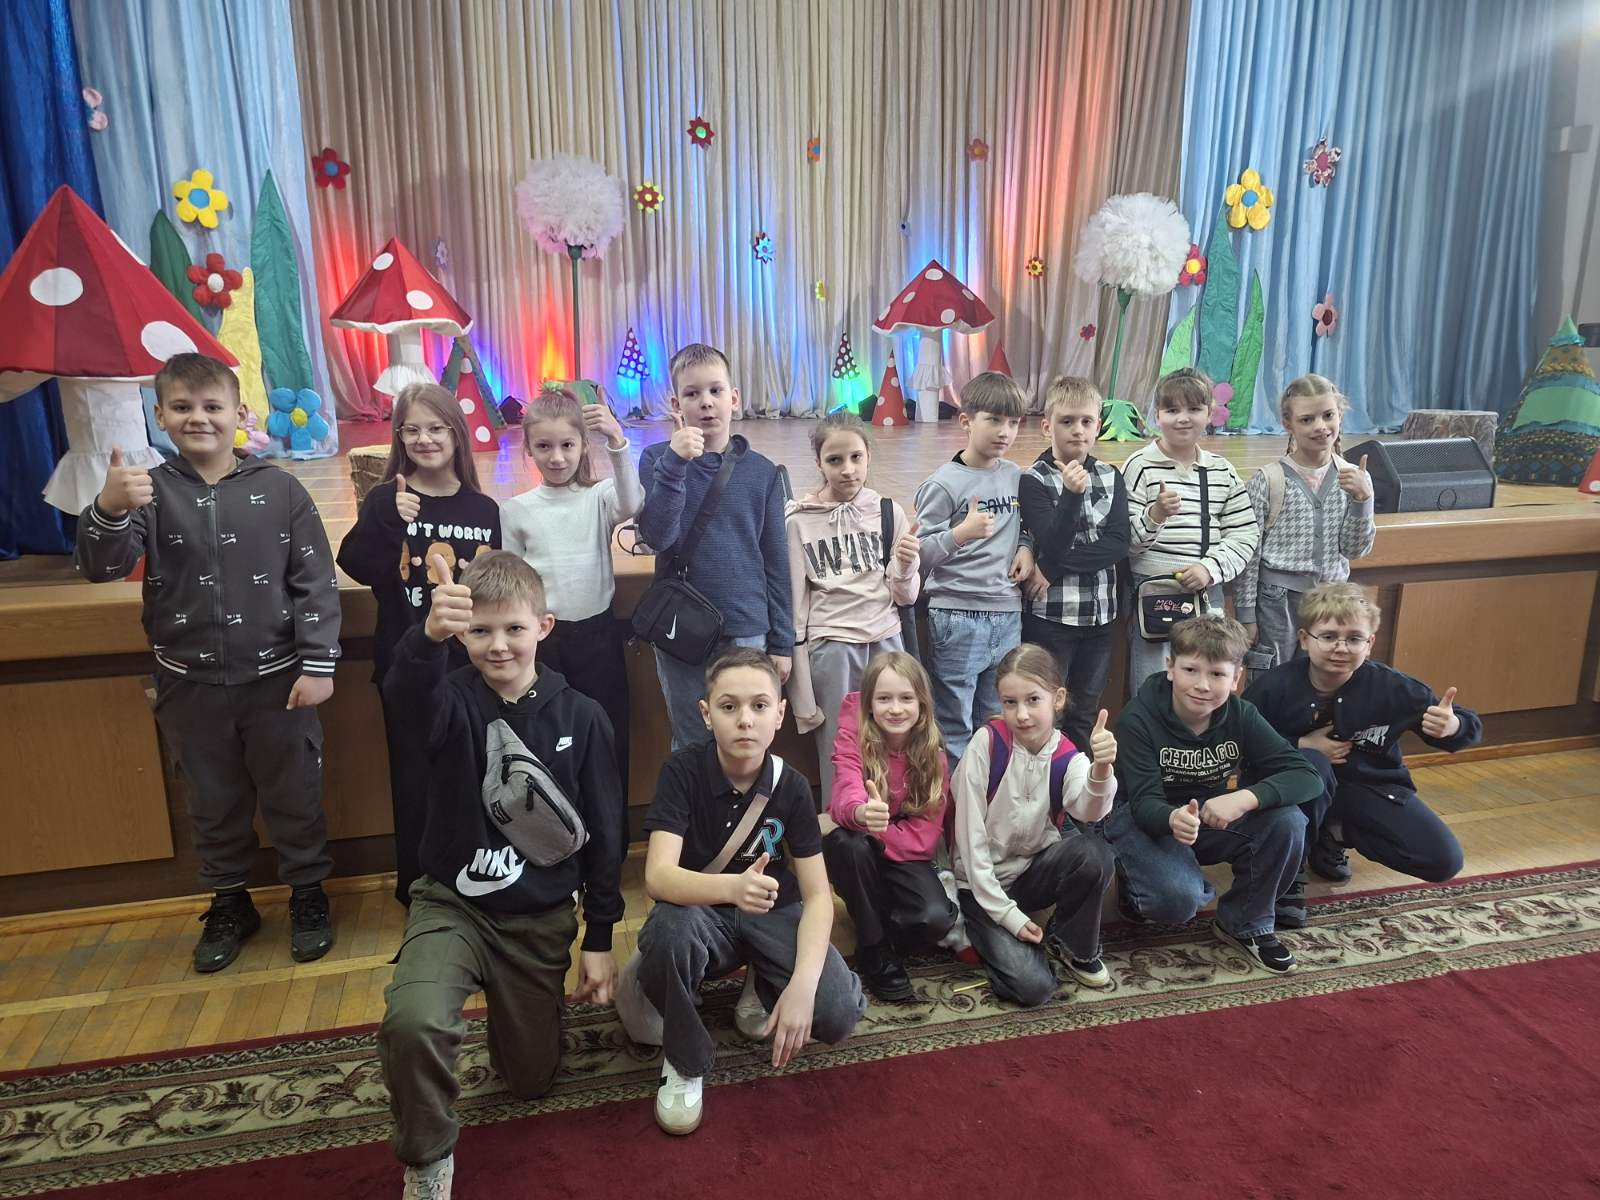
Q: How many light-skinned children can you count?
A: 15